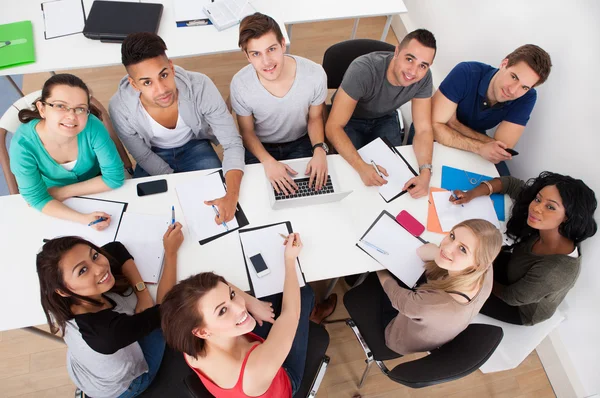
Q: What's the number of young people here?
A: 9